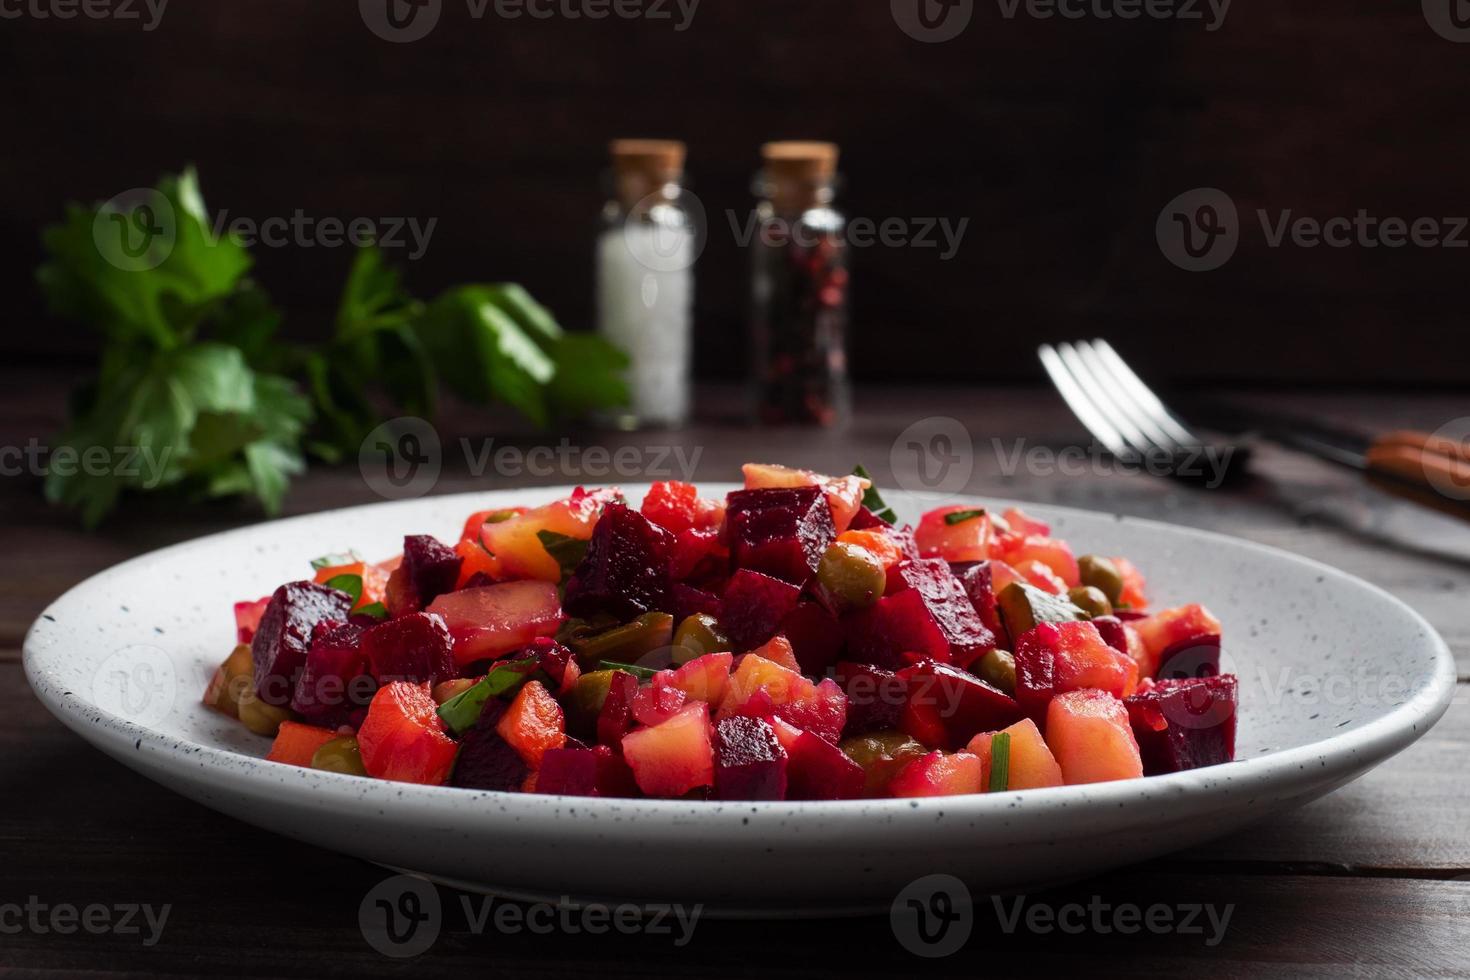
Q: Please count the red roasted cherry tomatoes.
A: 0